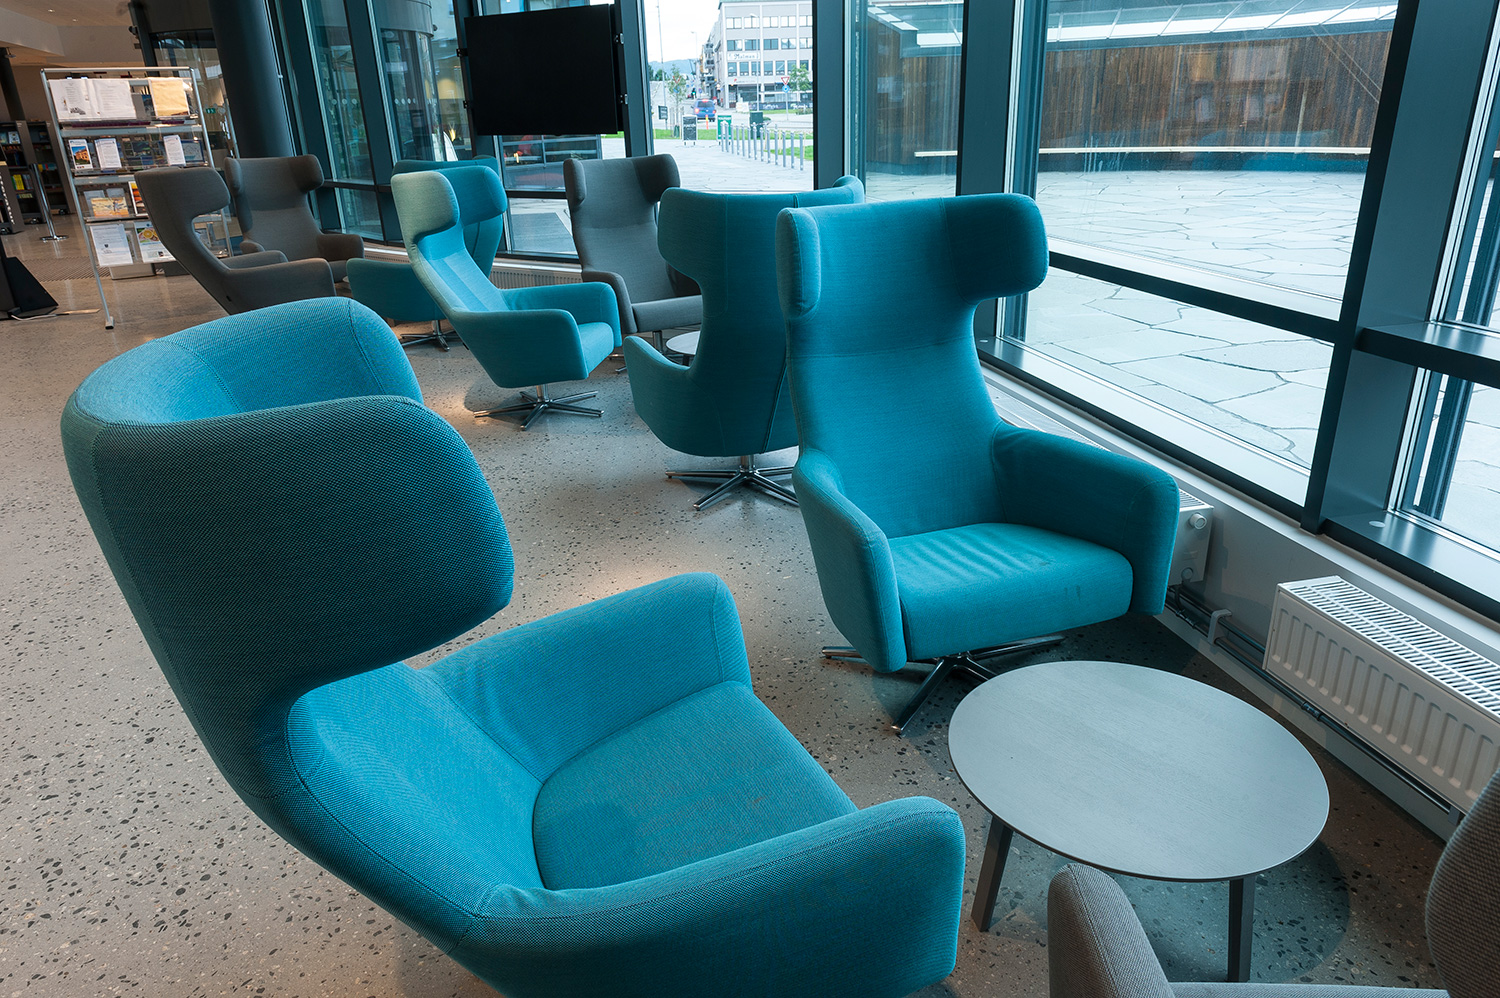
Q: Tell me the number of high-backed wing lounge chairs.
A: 9